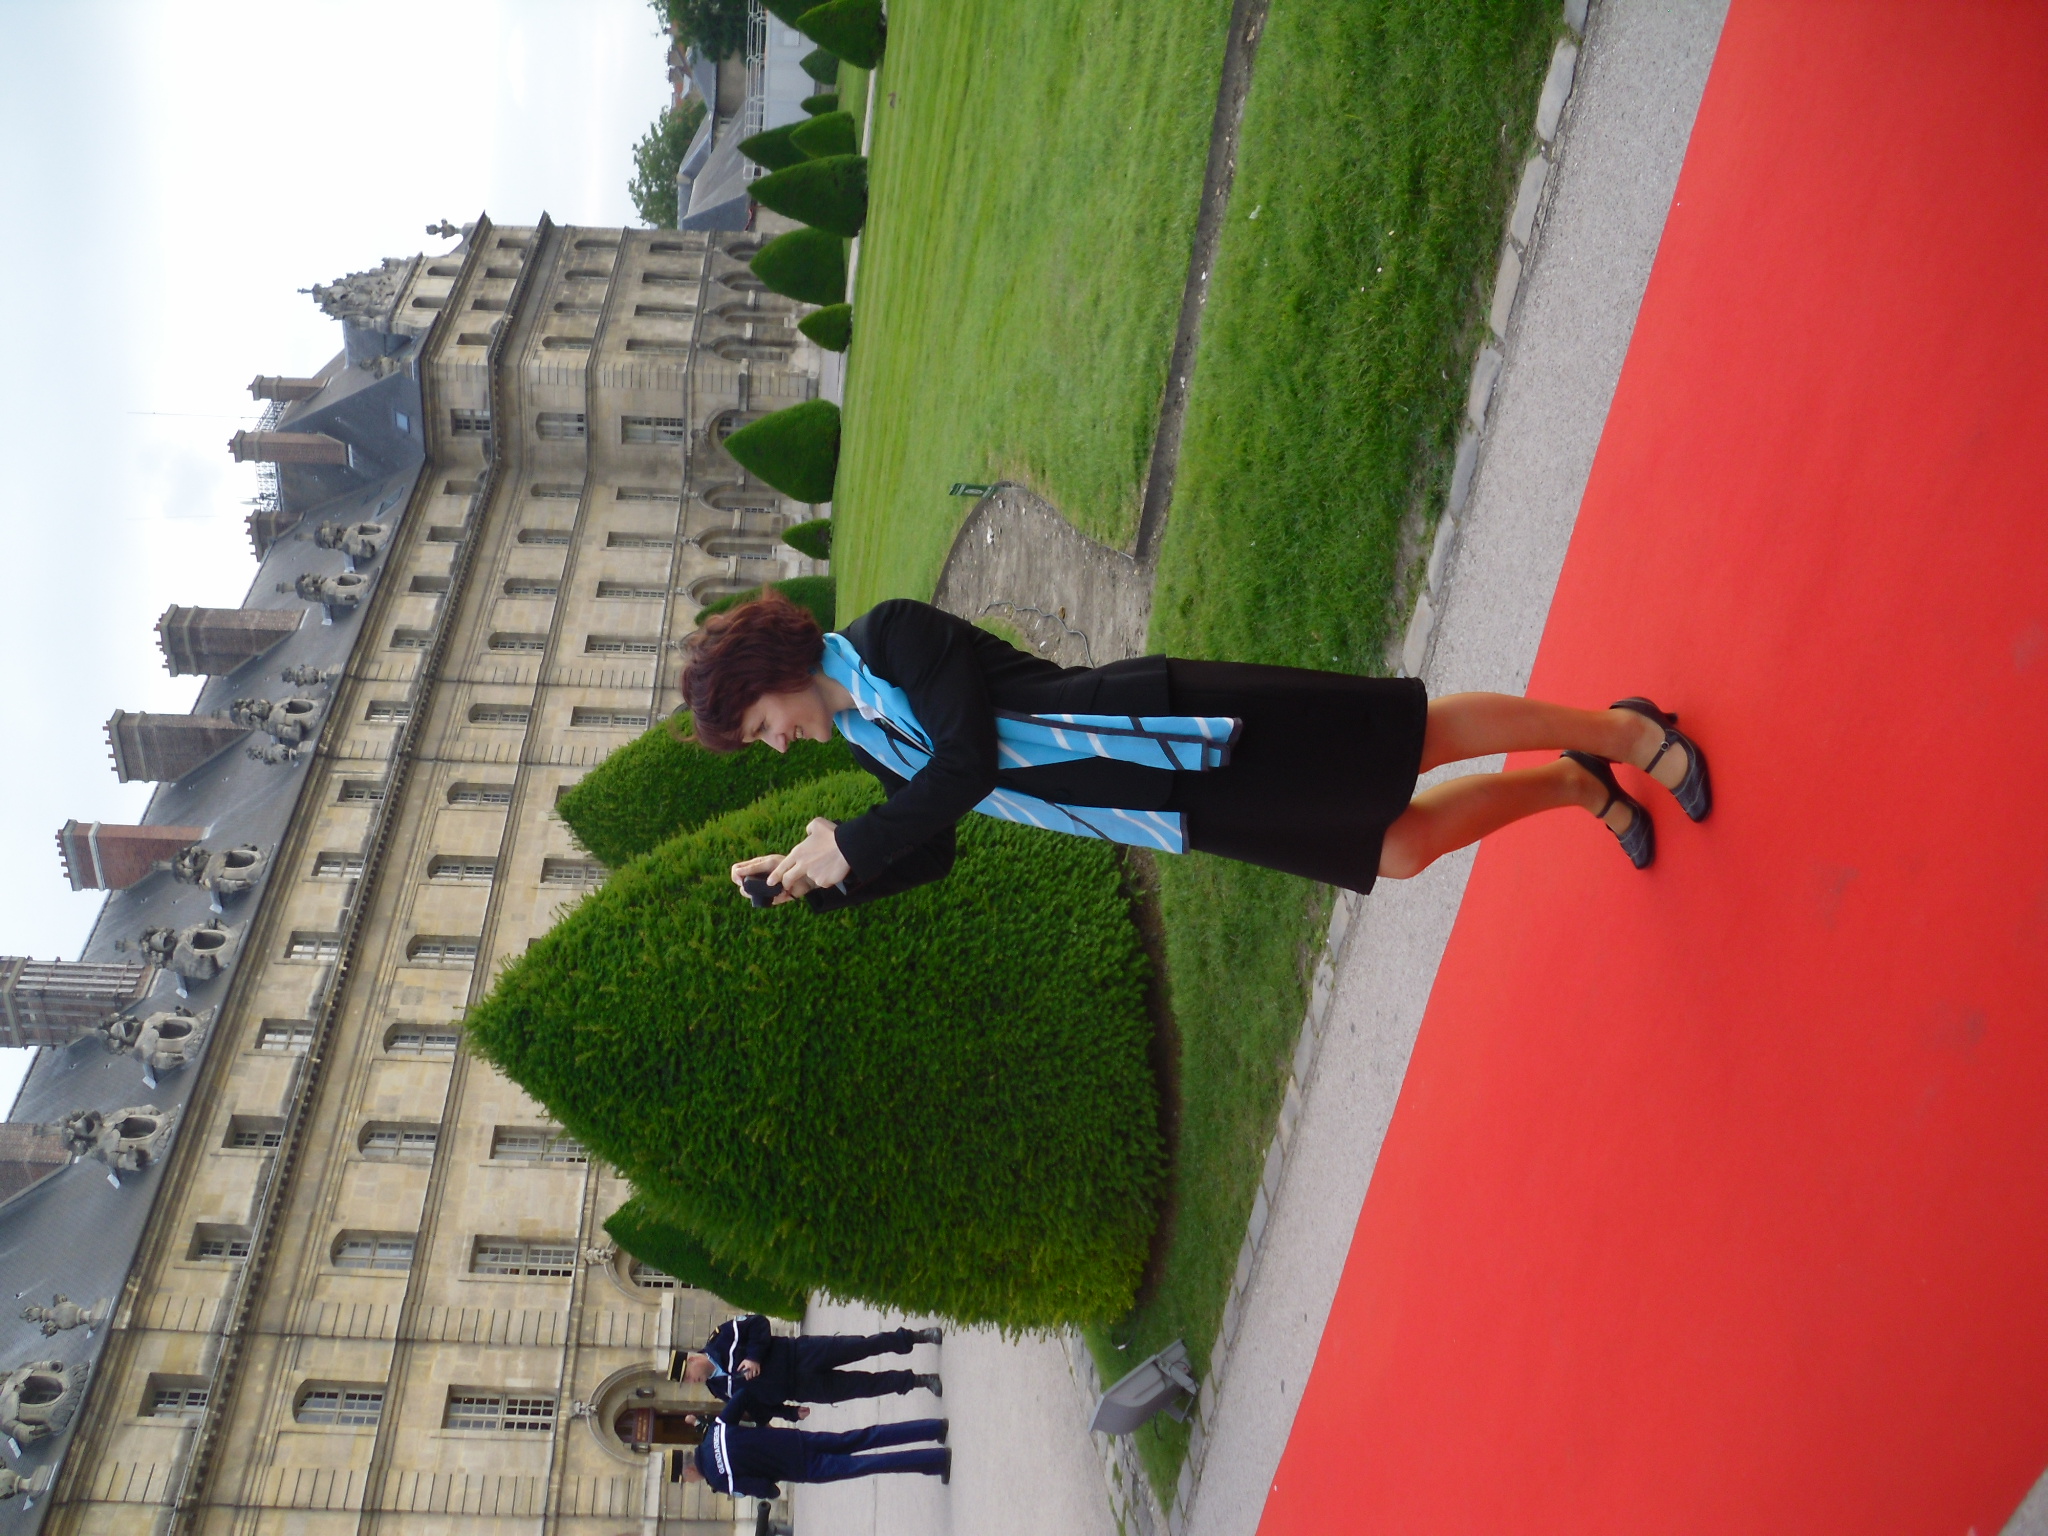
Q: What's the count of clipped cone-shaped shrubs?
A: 15